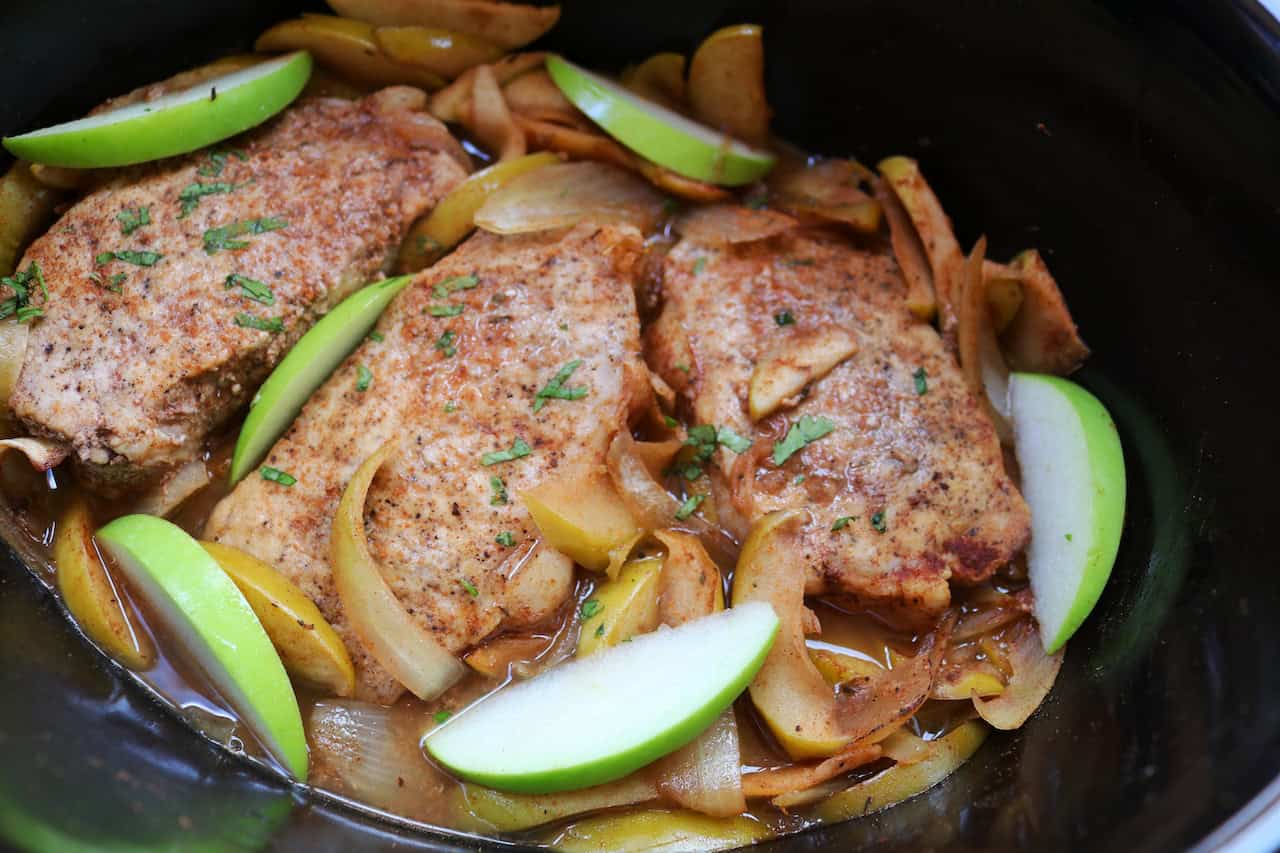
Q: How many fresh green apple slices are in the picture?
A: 6